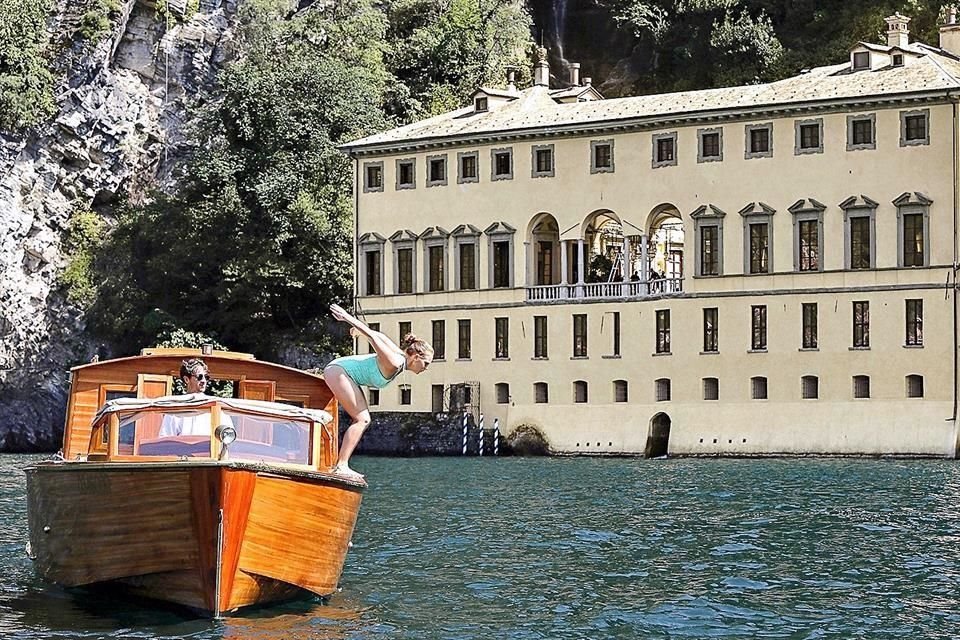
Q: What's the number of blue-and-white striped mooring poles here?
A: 3